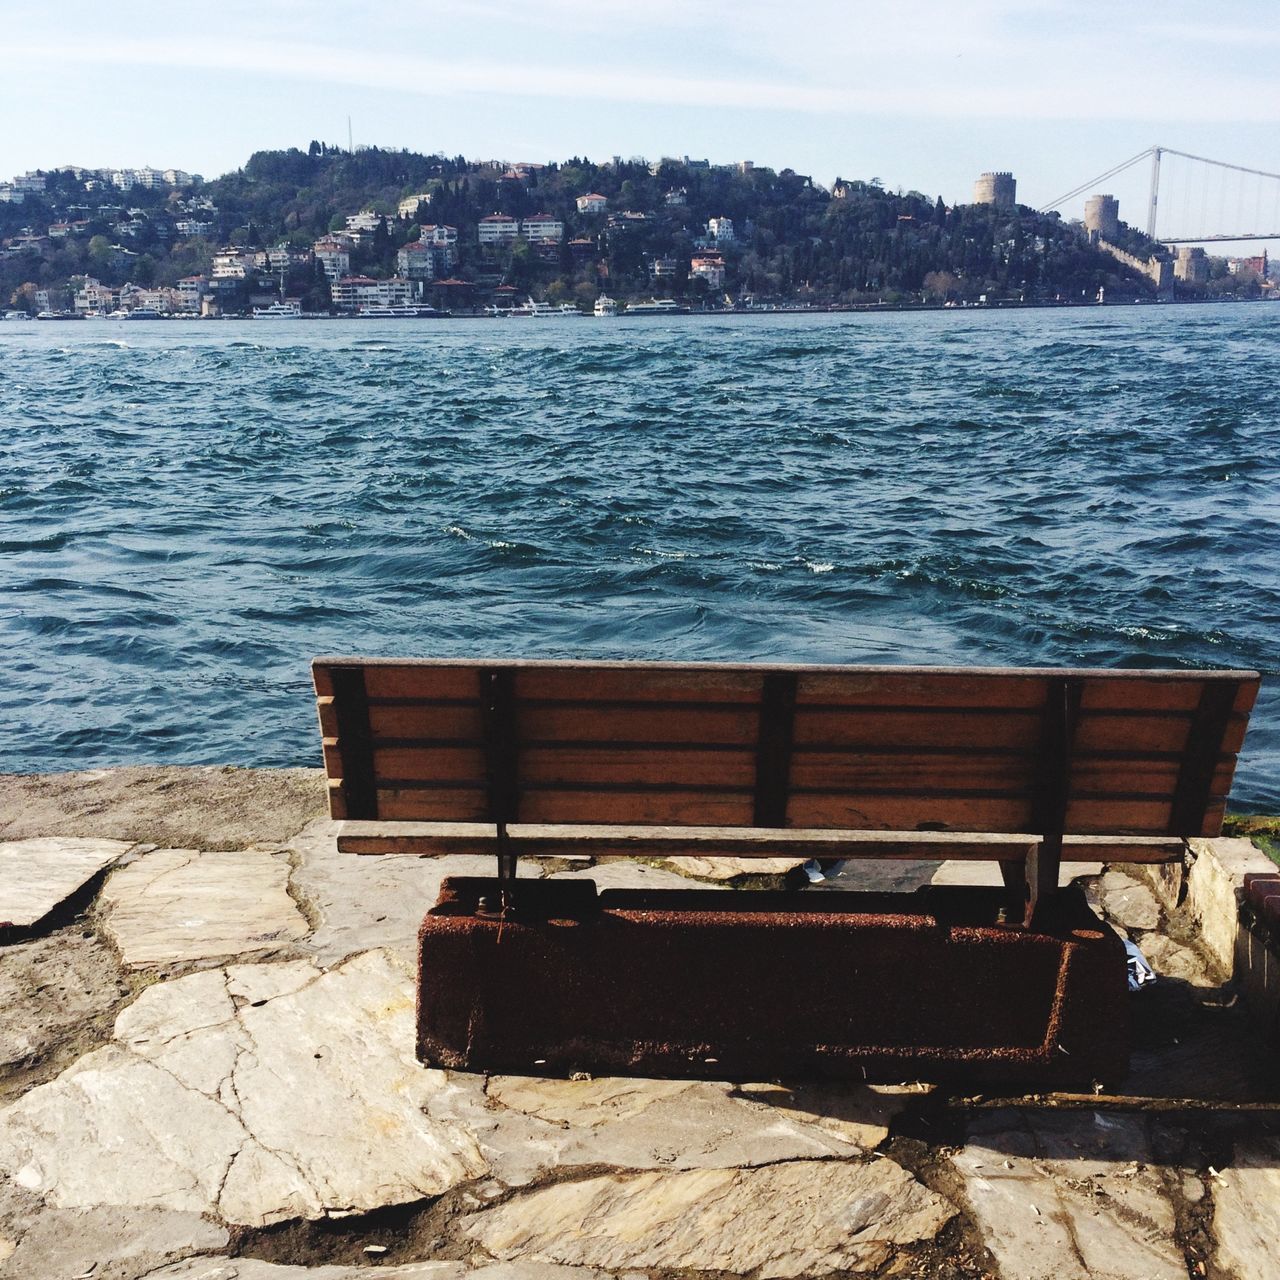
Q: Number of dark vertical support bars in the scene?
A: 5